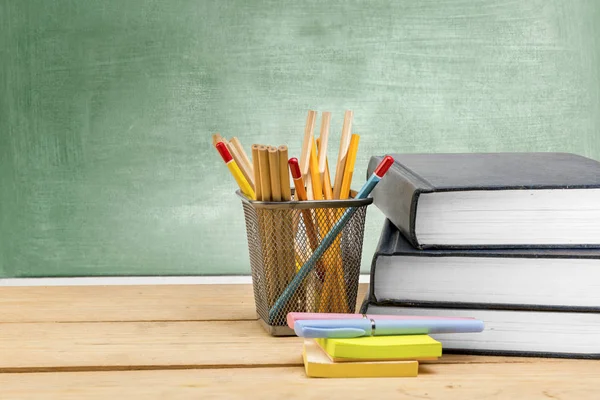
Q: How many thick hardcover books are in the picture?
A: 3